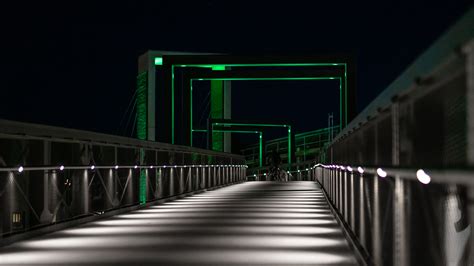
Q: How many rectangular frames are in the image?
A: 4